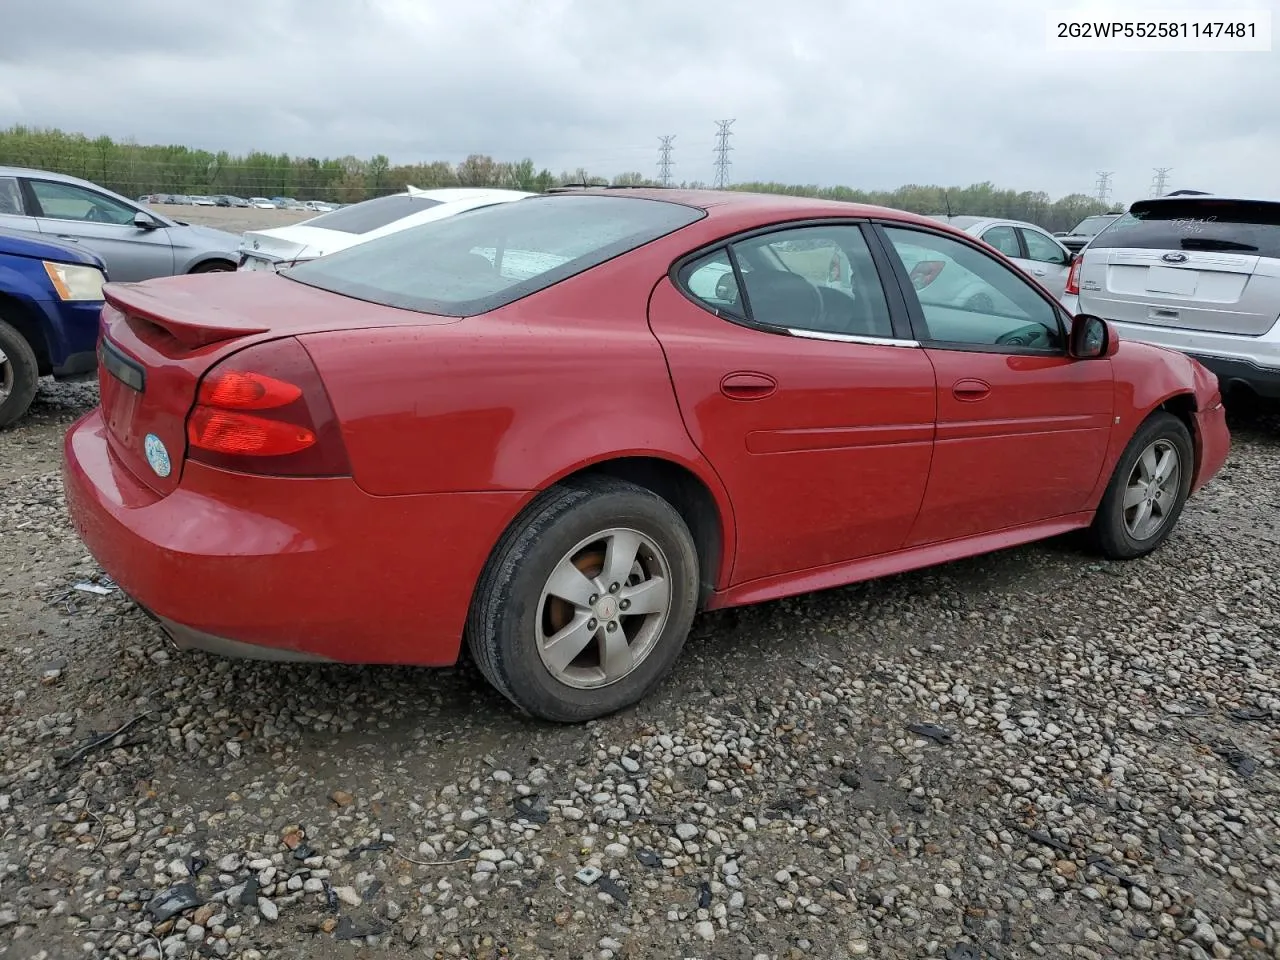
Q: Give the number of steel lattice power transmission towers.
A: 4